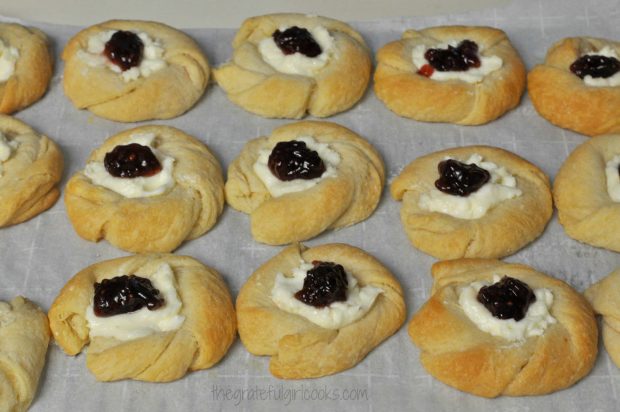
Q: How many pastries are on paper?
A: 15